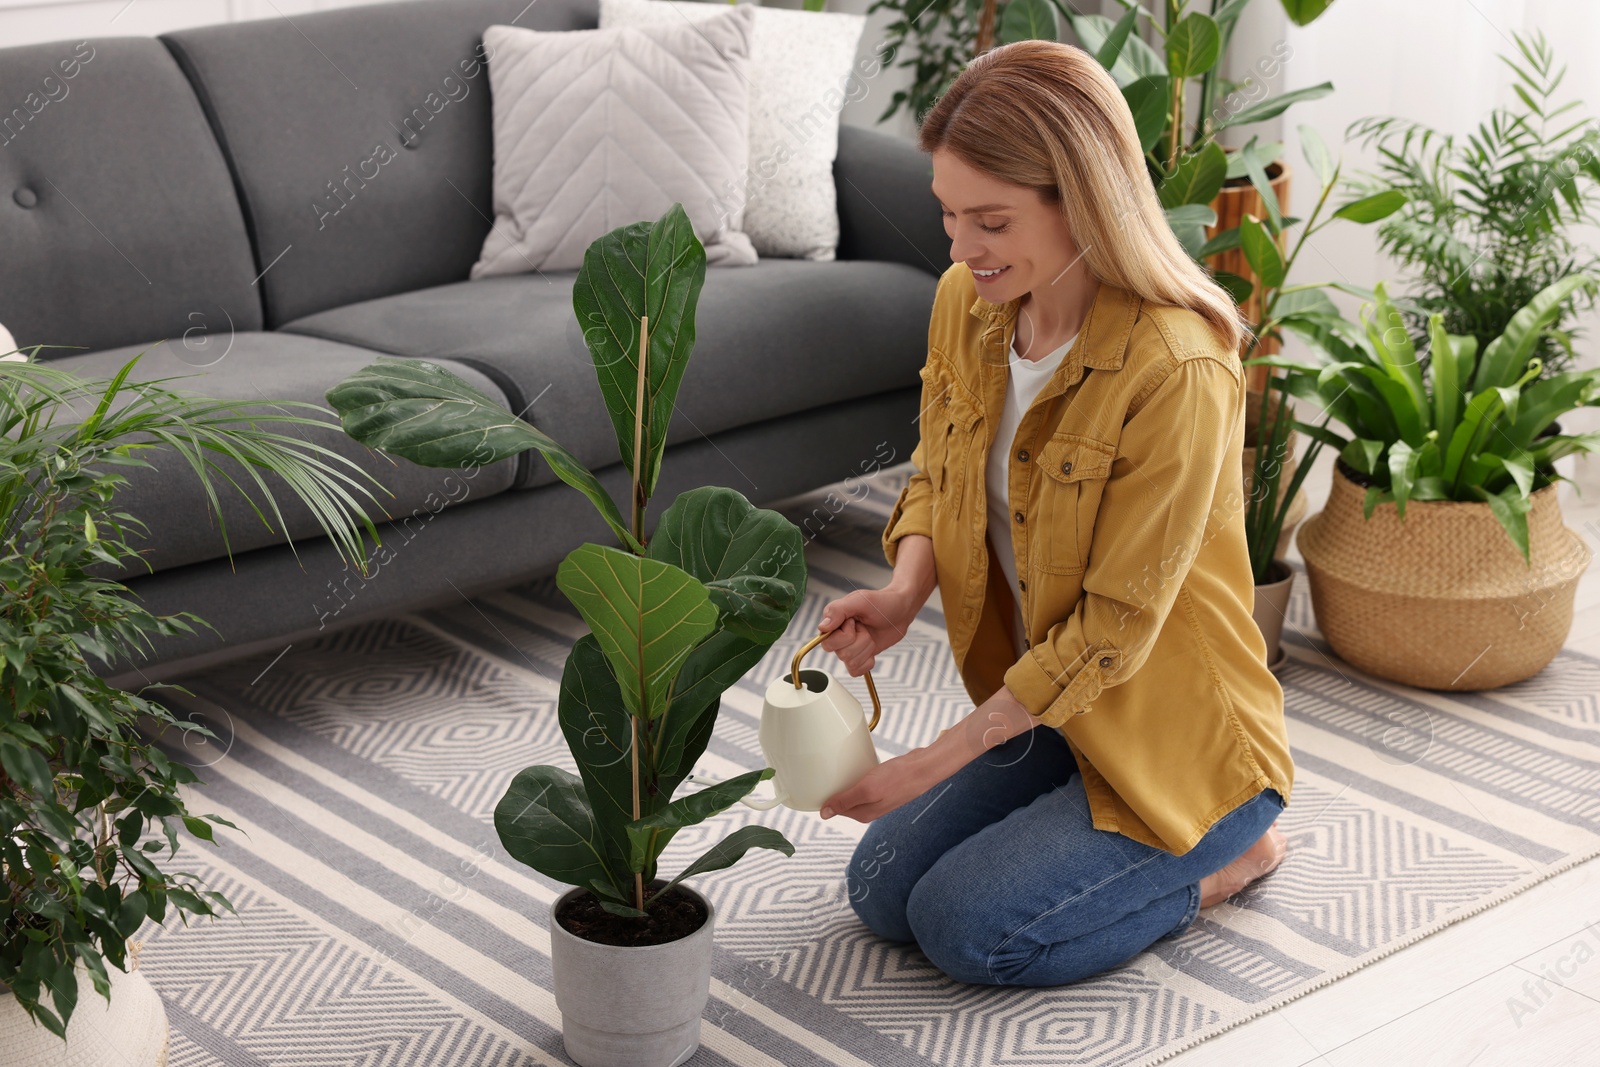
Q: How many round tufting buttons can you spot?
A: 2